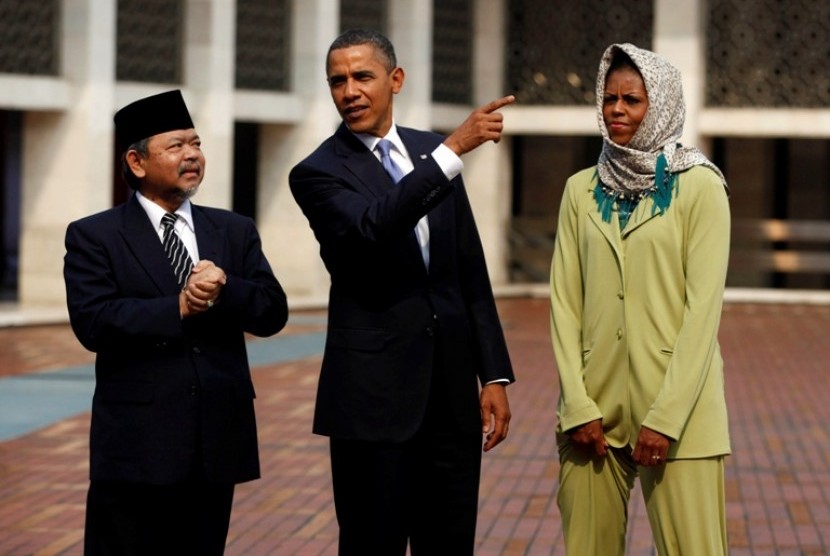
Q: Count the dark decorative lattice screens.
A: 7